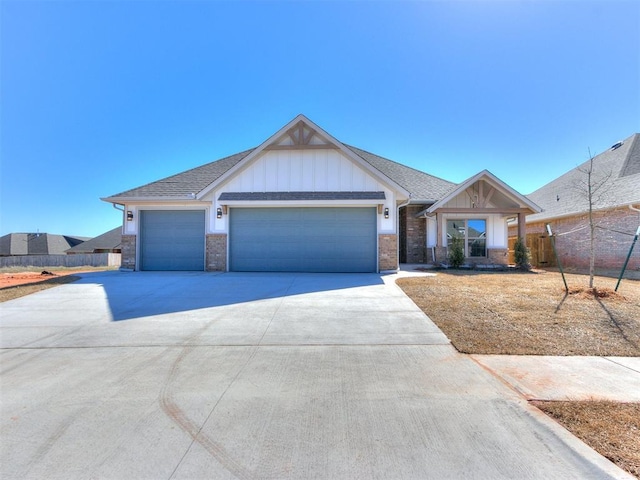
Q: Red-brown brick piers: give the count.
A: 3